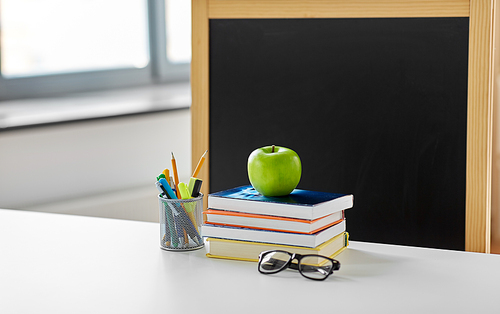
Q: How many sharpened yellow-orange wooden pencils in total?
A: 2